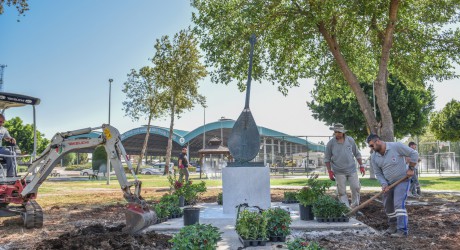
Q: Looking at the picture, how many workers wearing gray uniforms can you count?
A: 2